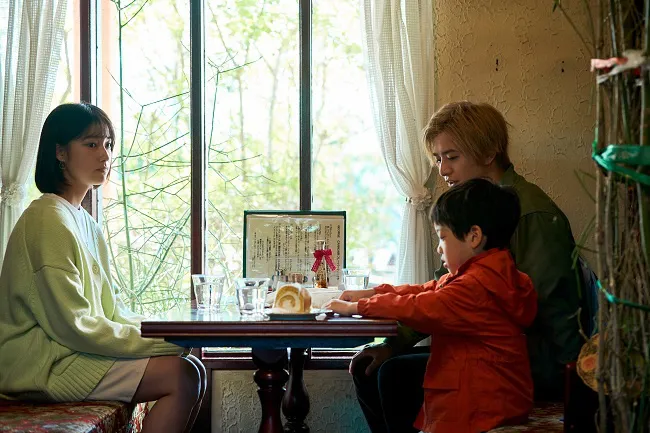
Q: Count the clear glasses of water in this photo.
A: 3